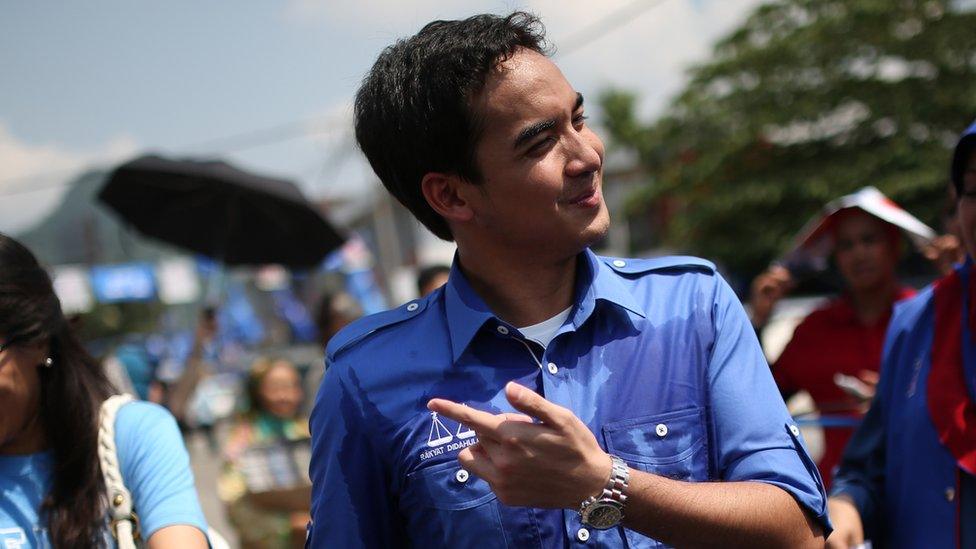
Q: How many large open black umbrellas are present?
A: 1